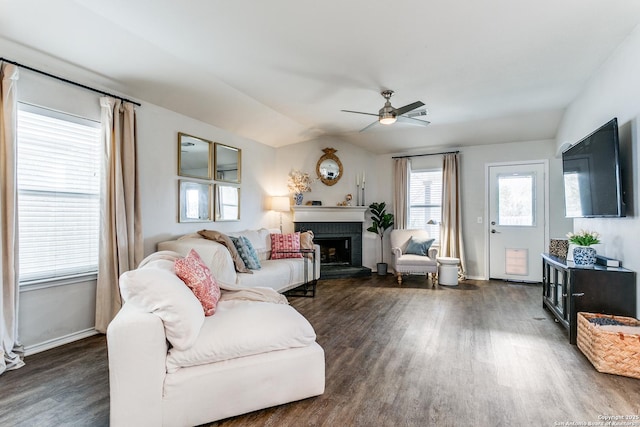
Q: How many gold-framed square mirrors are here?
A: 4